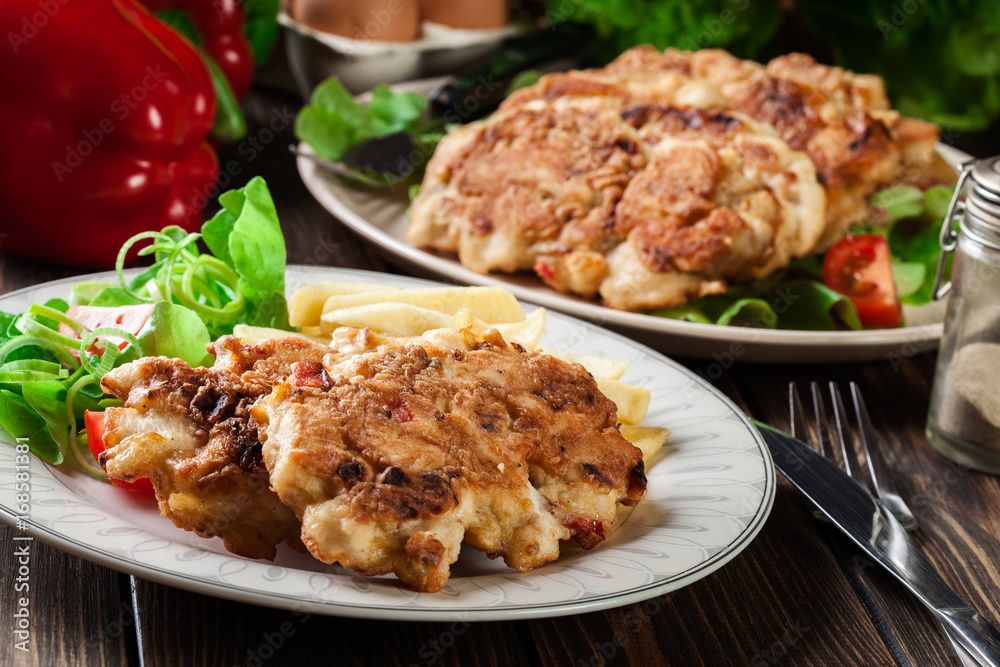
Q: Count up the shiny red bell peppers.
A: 2